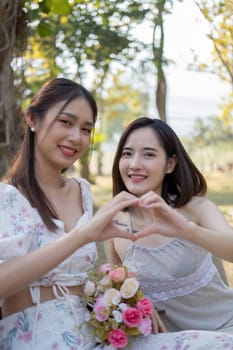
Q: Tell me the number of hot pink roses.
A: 3